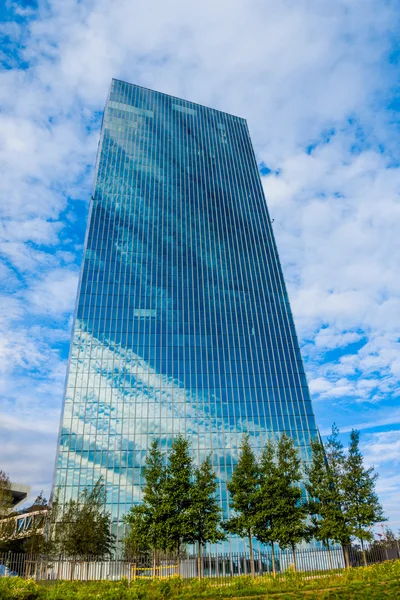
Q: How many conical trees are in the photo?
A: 9